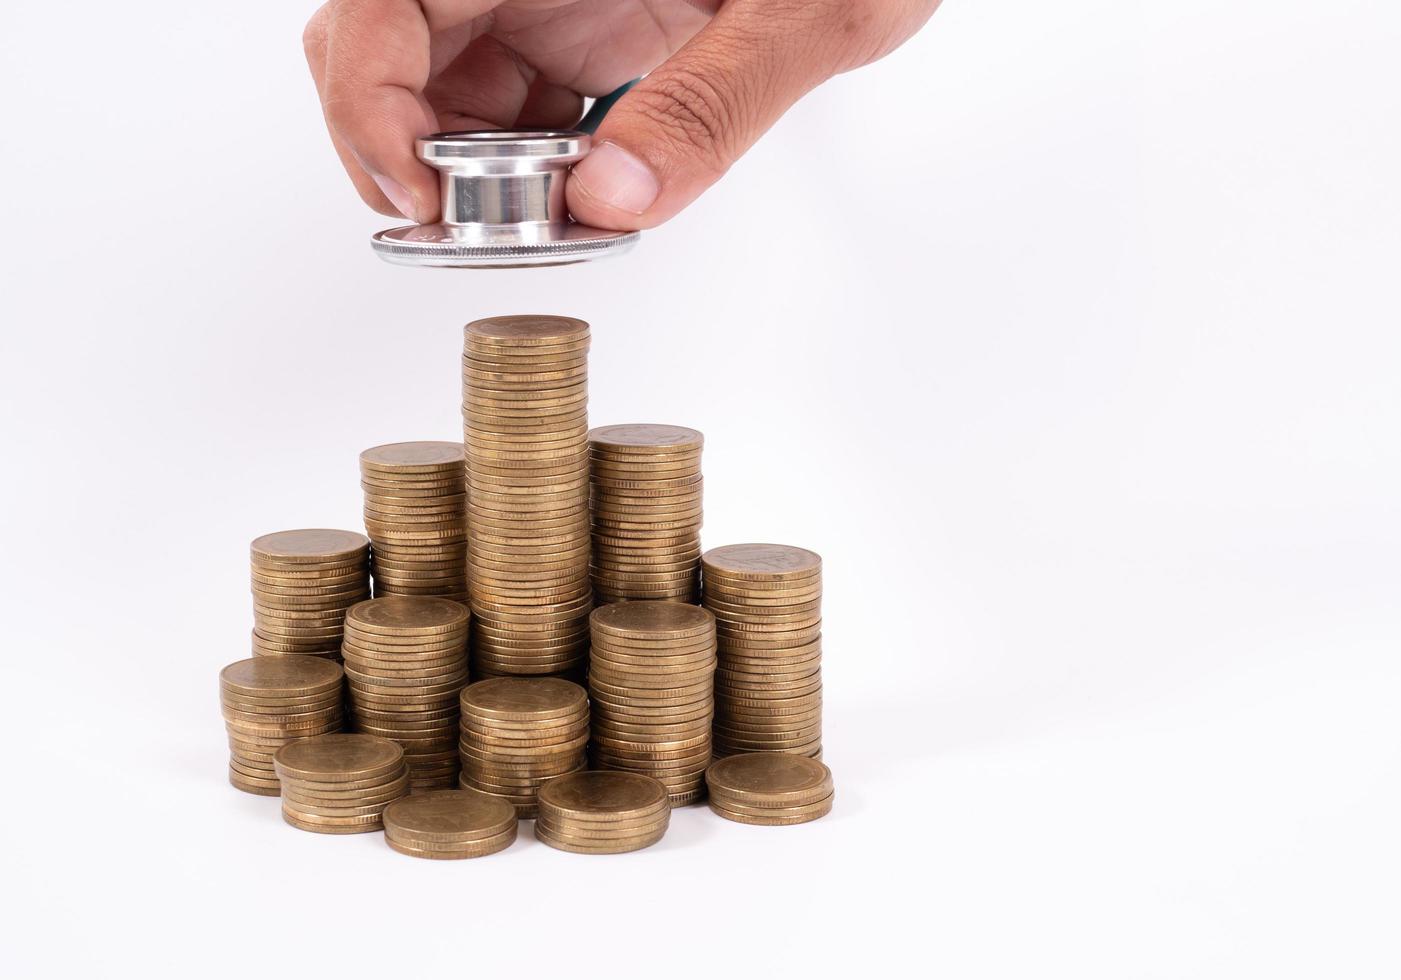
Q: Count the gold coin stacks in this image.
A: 13